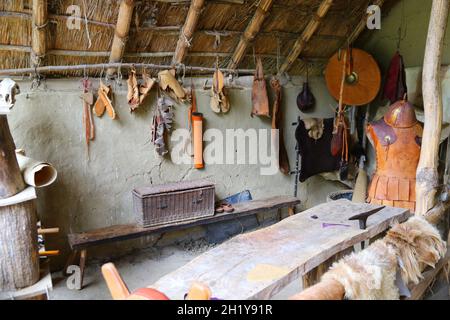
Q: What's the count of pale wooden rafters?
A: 6